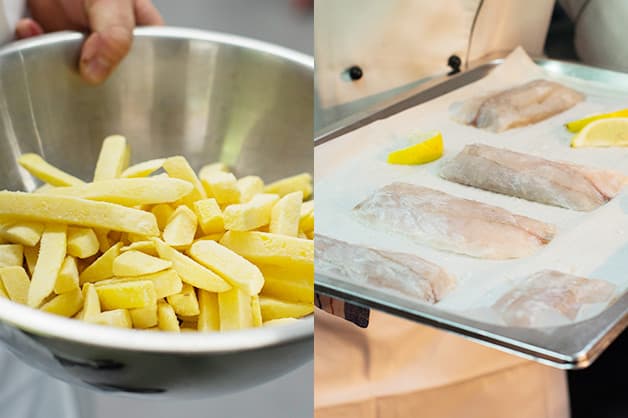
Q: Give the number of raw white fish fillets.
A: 5